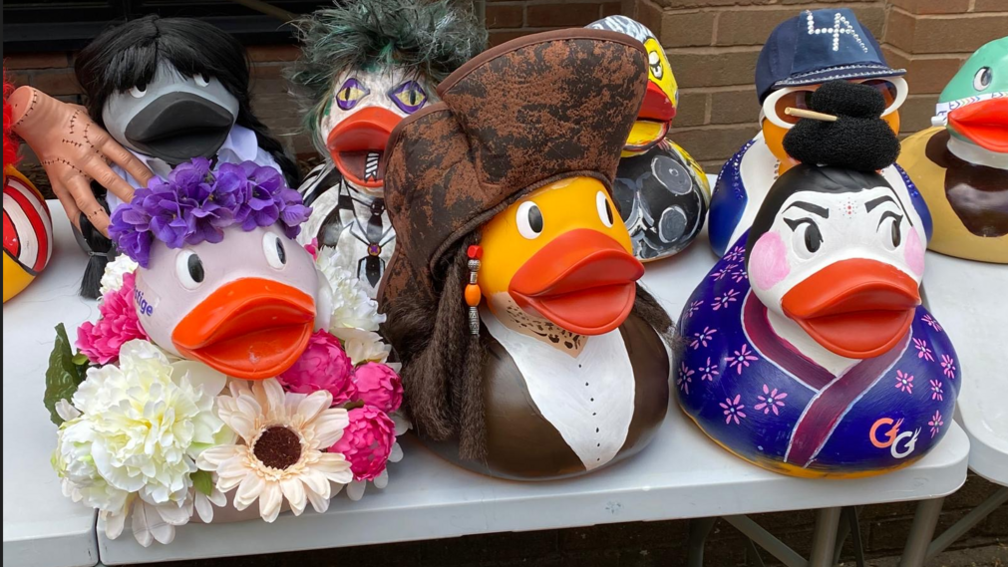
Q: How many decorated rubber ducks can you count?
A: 9